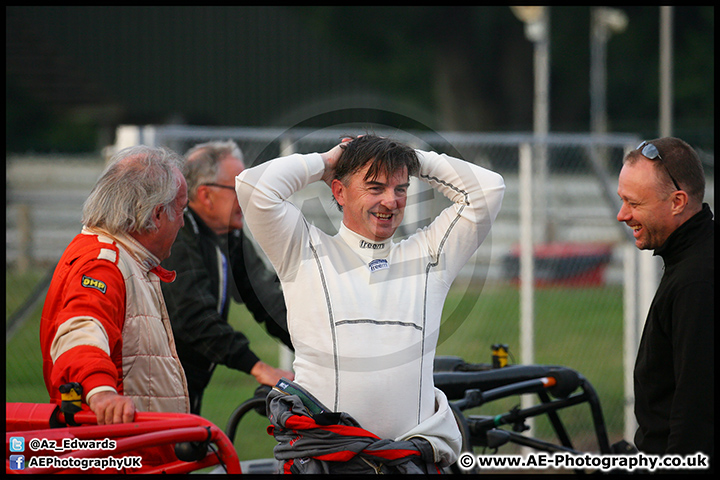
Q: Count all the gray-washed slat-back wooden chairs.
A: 0